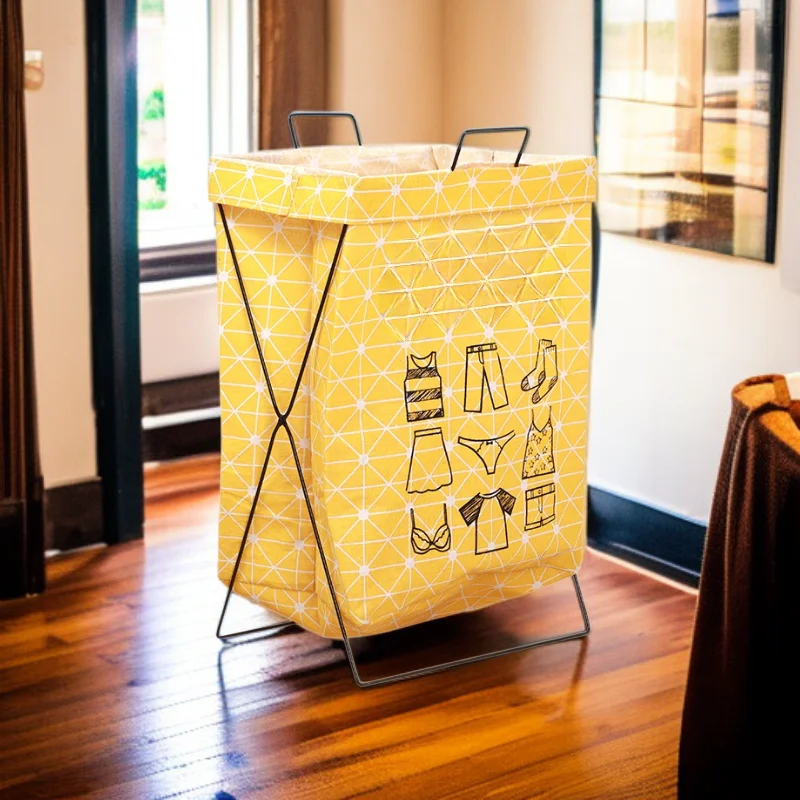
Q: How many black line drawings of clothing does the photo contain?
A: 9